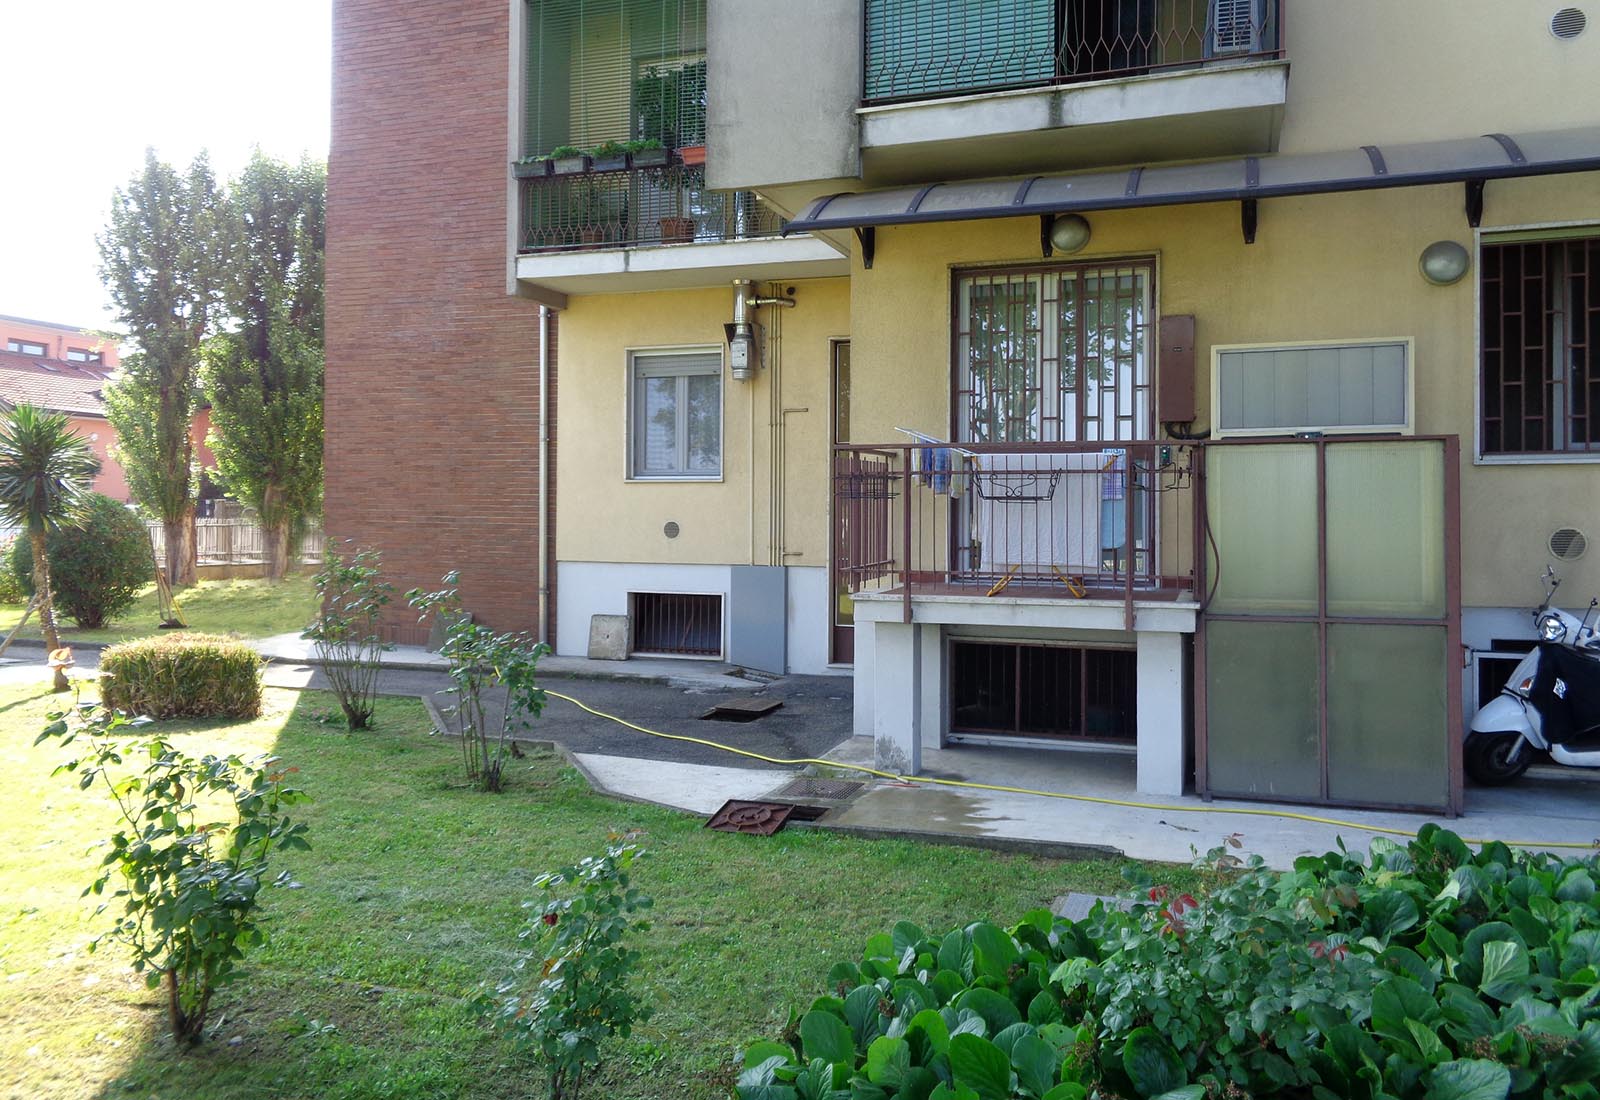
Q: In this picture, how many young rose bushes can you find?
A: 4